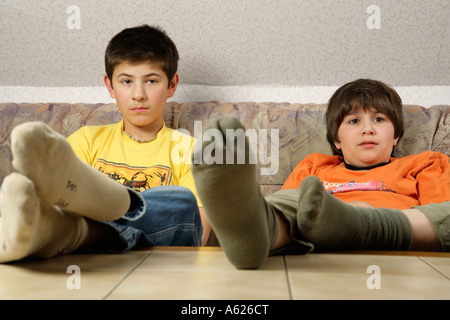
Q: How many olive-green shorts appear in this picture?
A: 1